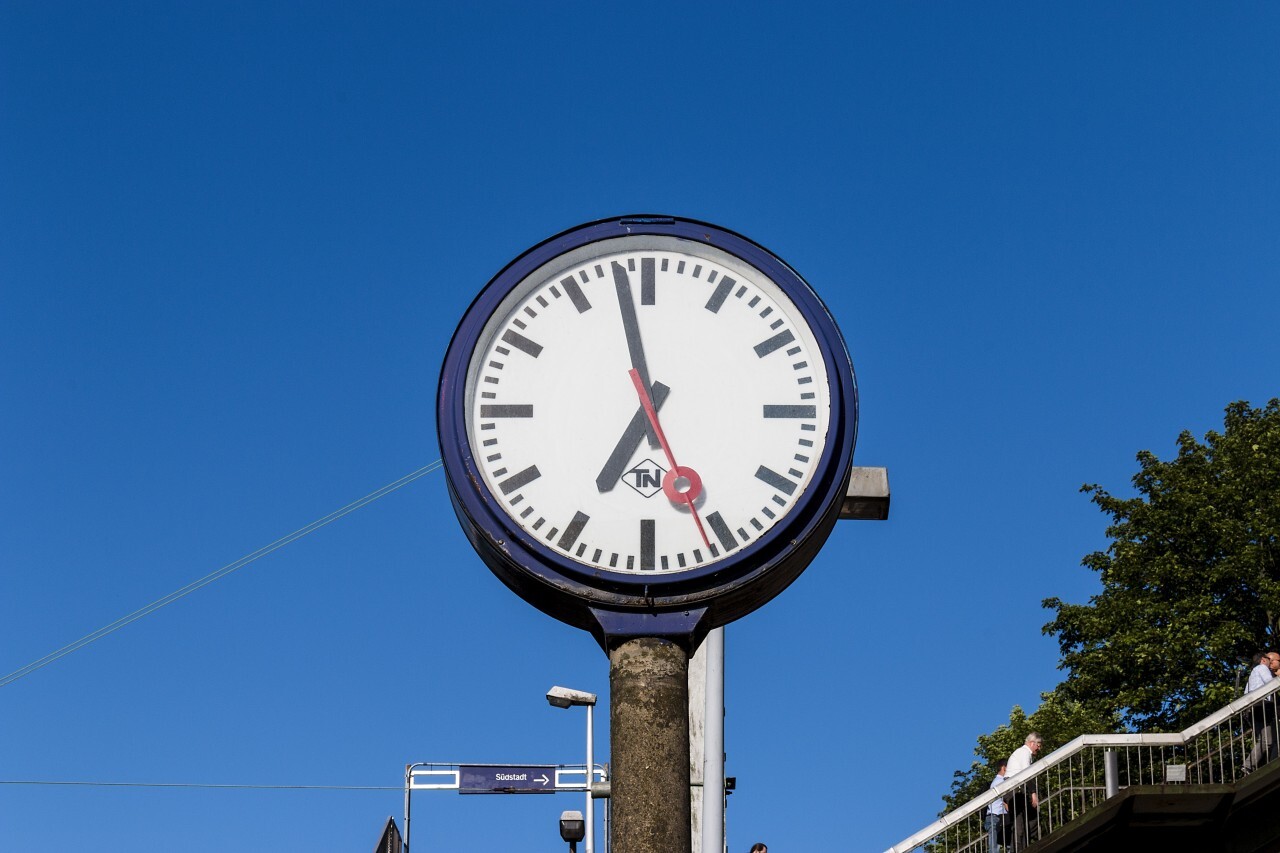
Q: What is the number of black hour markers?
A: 12